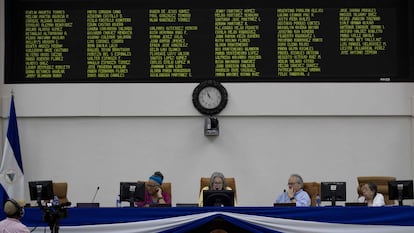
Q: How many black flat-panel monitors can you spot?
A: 5